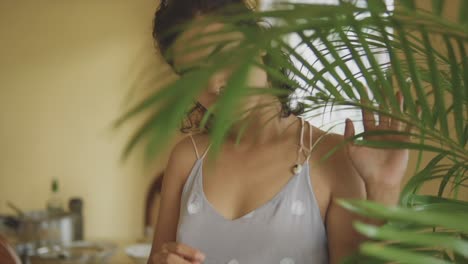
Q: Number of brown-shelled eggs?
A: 0